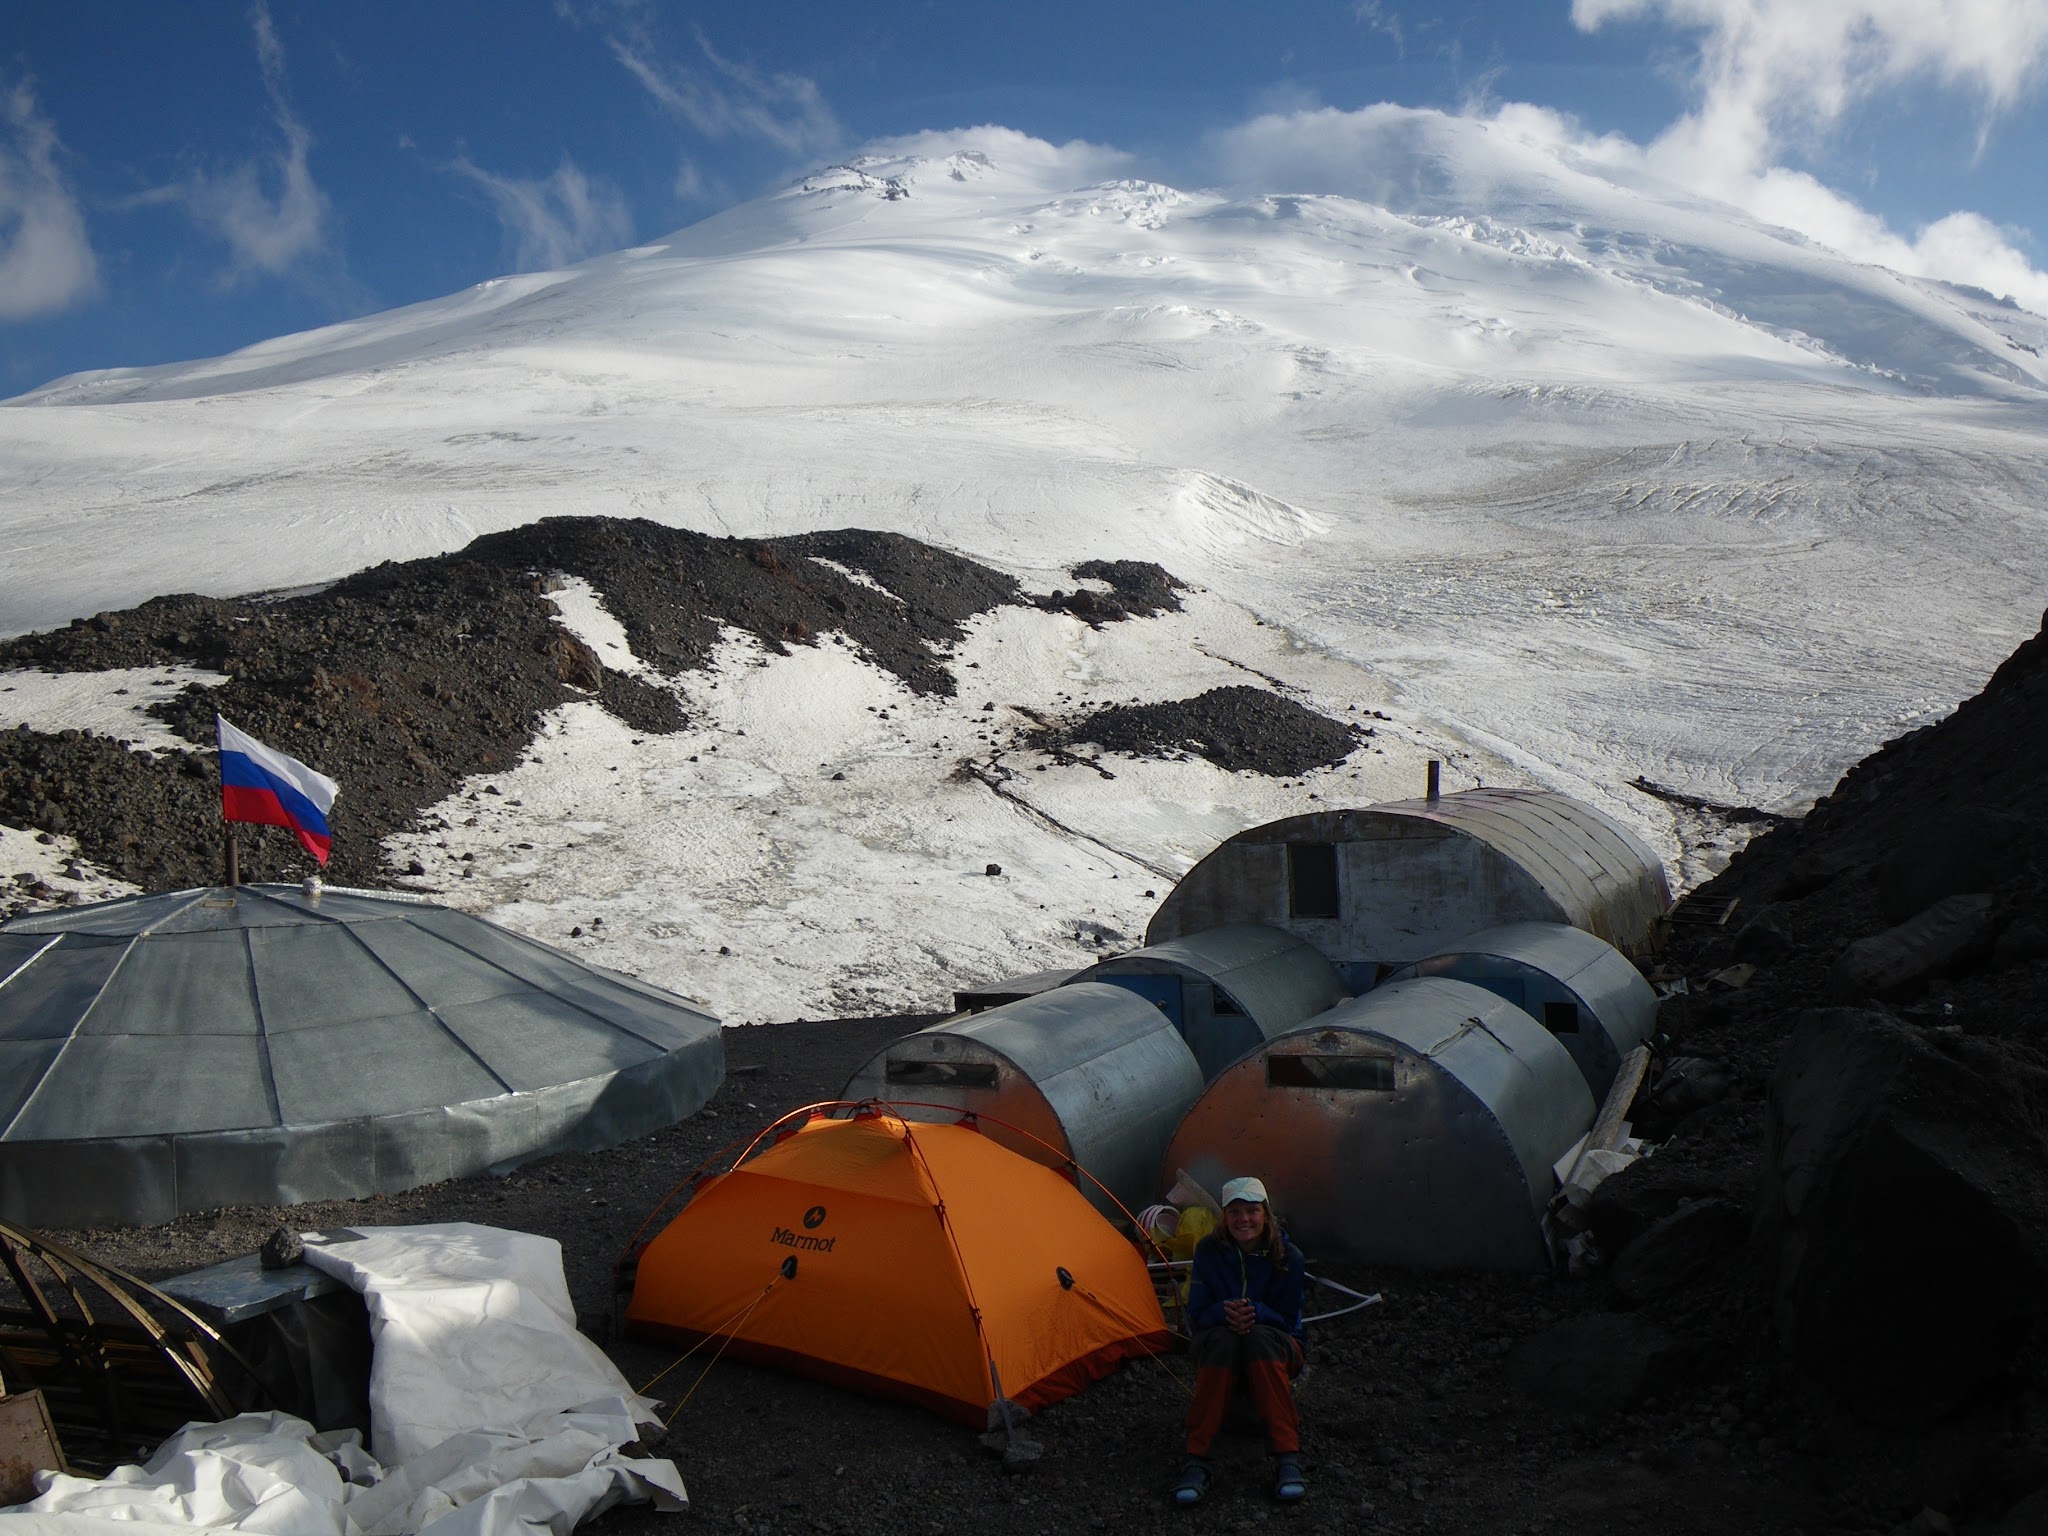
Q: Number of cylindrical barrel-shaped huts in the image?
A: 5